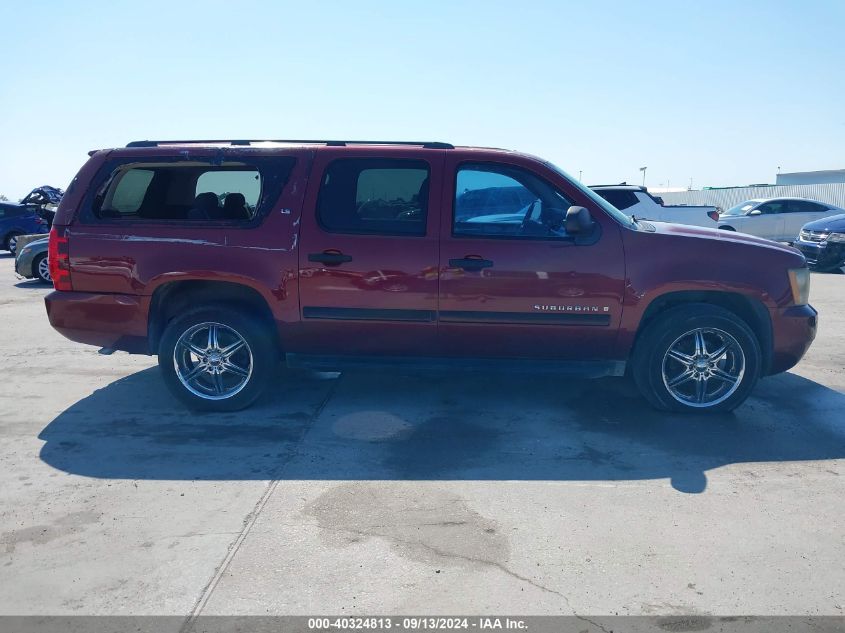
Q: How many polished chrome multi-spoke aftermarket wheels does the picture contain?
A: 2